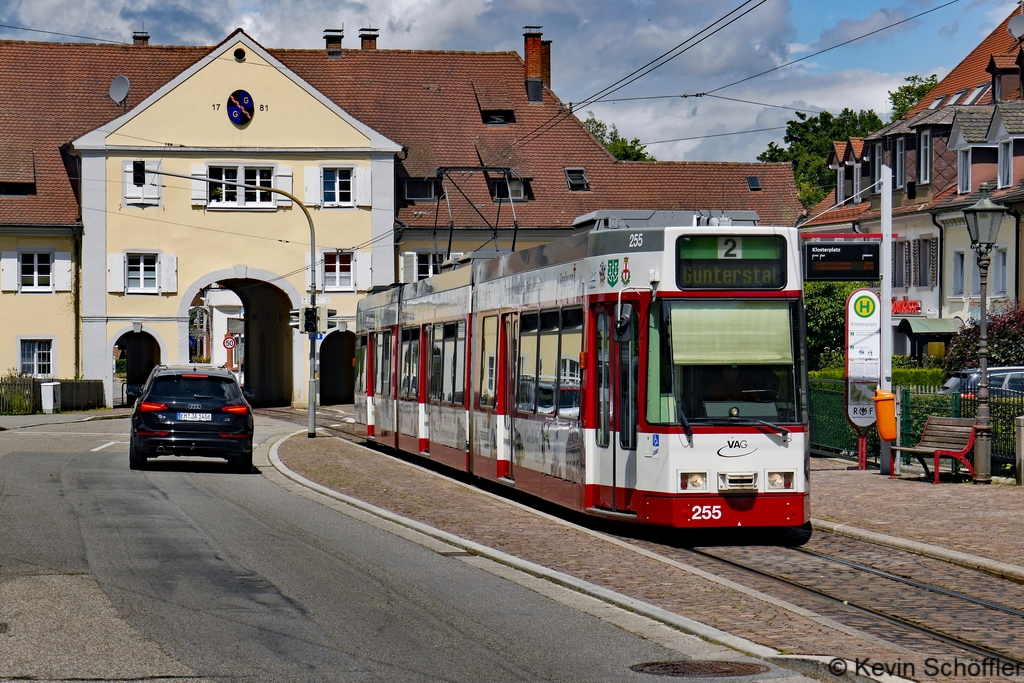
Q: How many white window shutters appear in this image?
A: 14